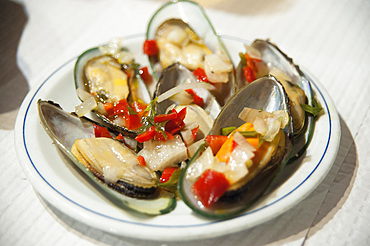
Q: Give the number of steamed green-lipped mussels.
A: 6